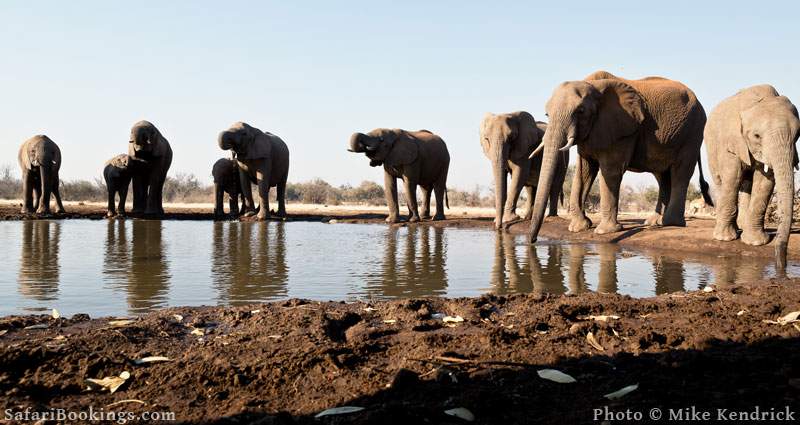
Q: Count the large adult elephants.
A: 7